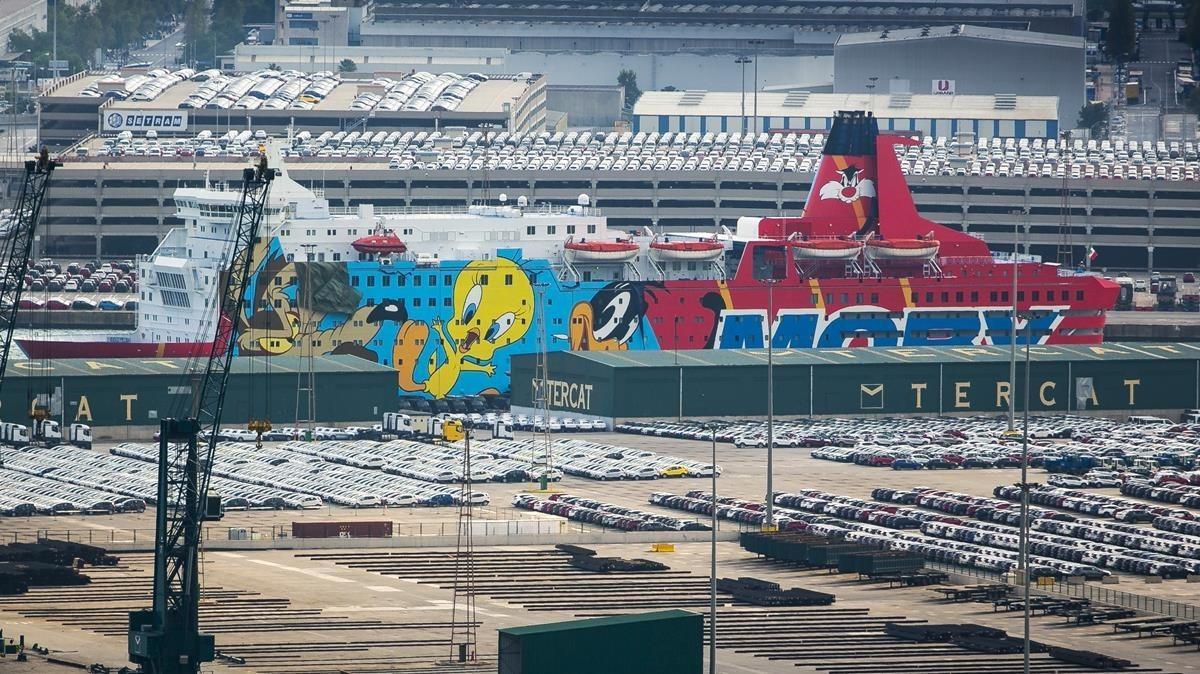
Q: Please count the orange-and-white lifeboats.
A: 4